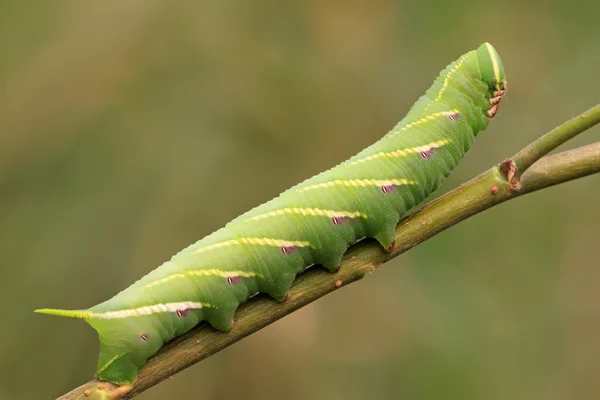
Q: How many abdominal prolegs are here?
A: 4